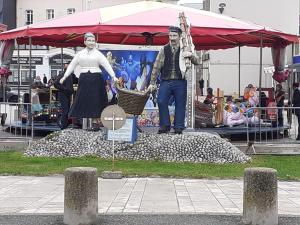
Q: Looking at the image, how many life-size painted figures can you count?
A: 2